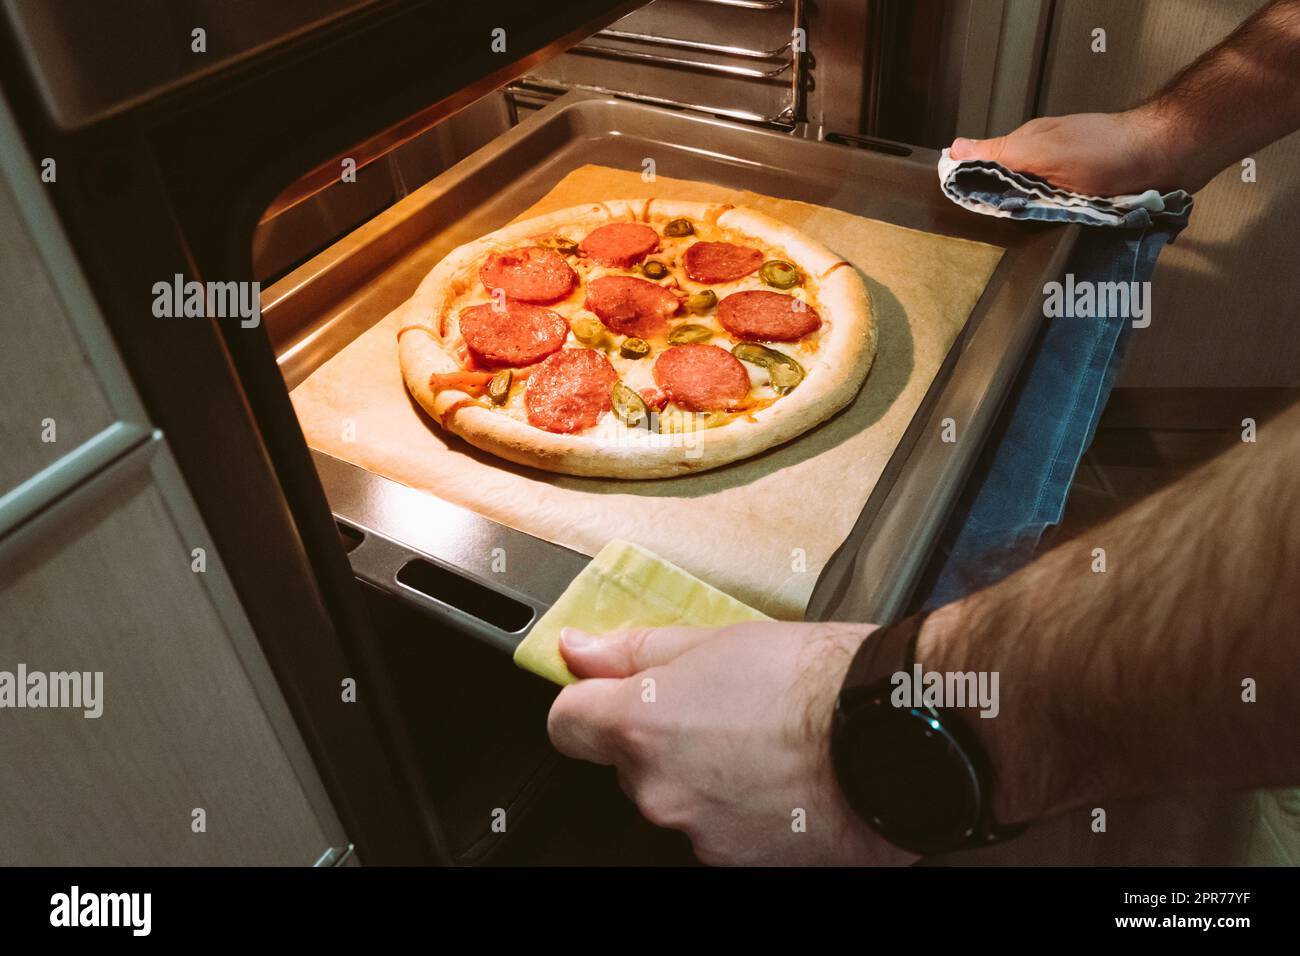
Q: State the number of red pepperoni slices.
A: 8